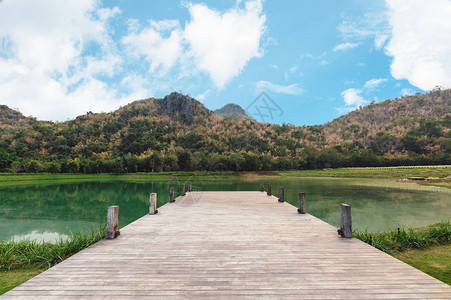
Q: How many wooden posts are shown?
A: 10